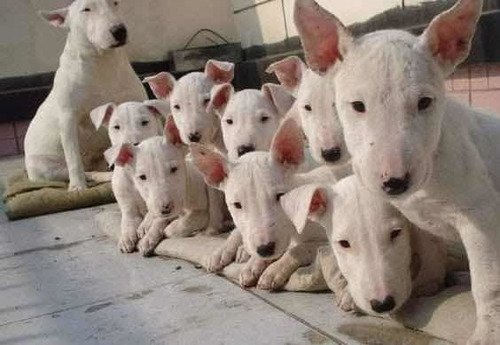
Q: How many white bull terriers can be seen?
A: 9